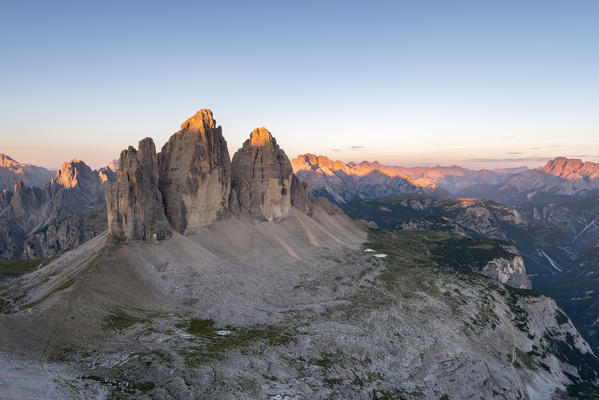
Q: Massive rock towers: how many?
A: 3